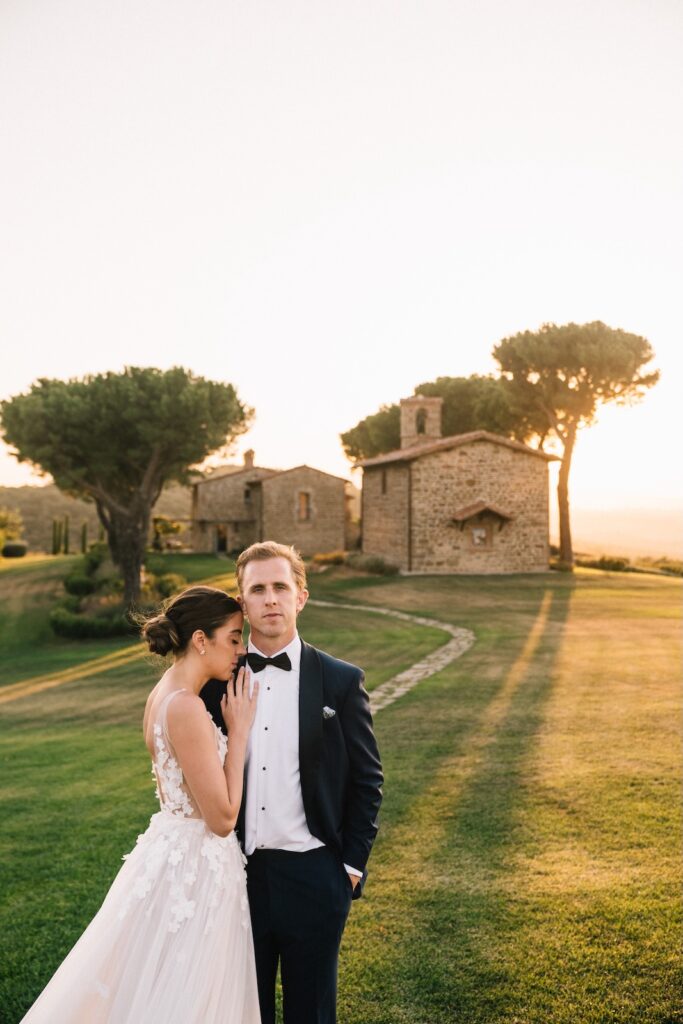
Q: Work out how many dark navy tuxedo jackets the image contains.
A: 1